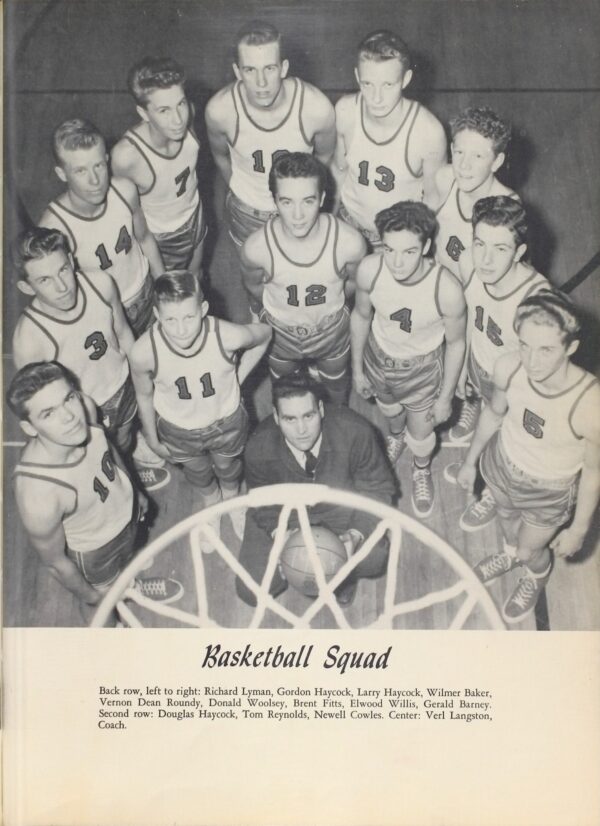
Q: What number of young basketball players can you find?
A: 12